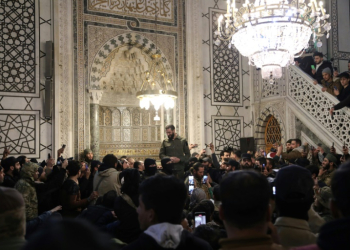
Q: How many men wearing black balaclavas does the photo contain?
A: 2